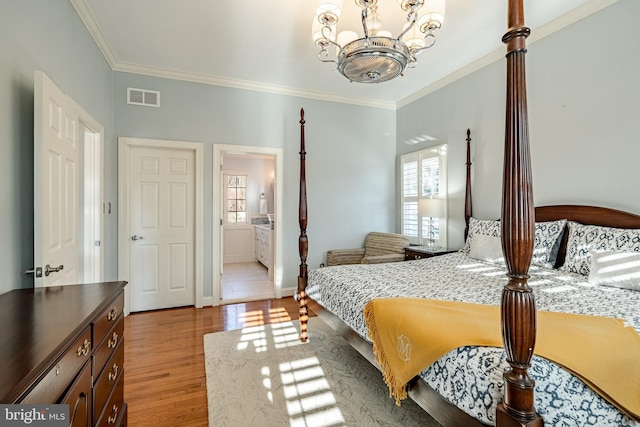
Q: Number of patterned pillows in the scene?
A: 2